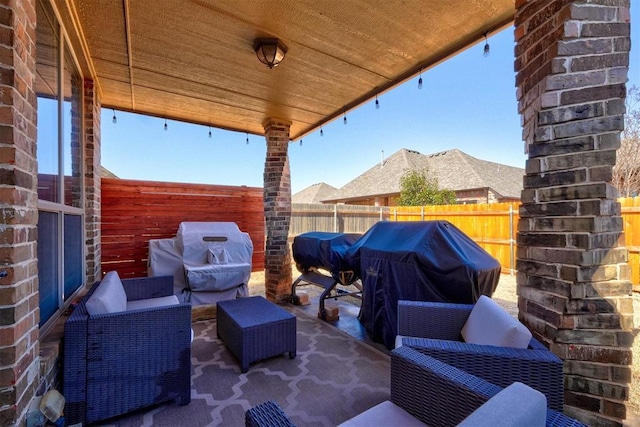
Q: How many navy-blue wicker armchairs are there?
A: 3